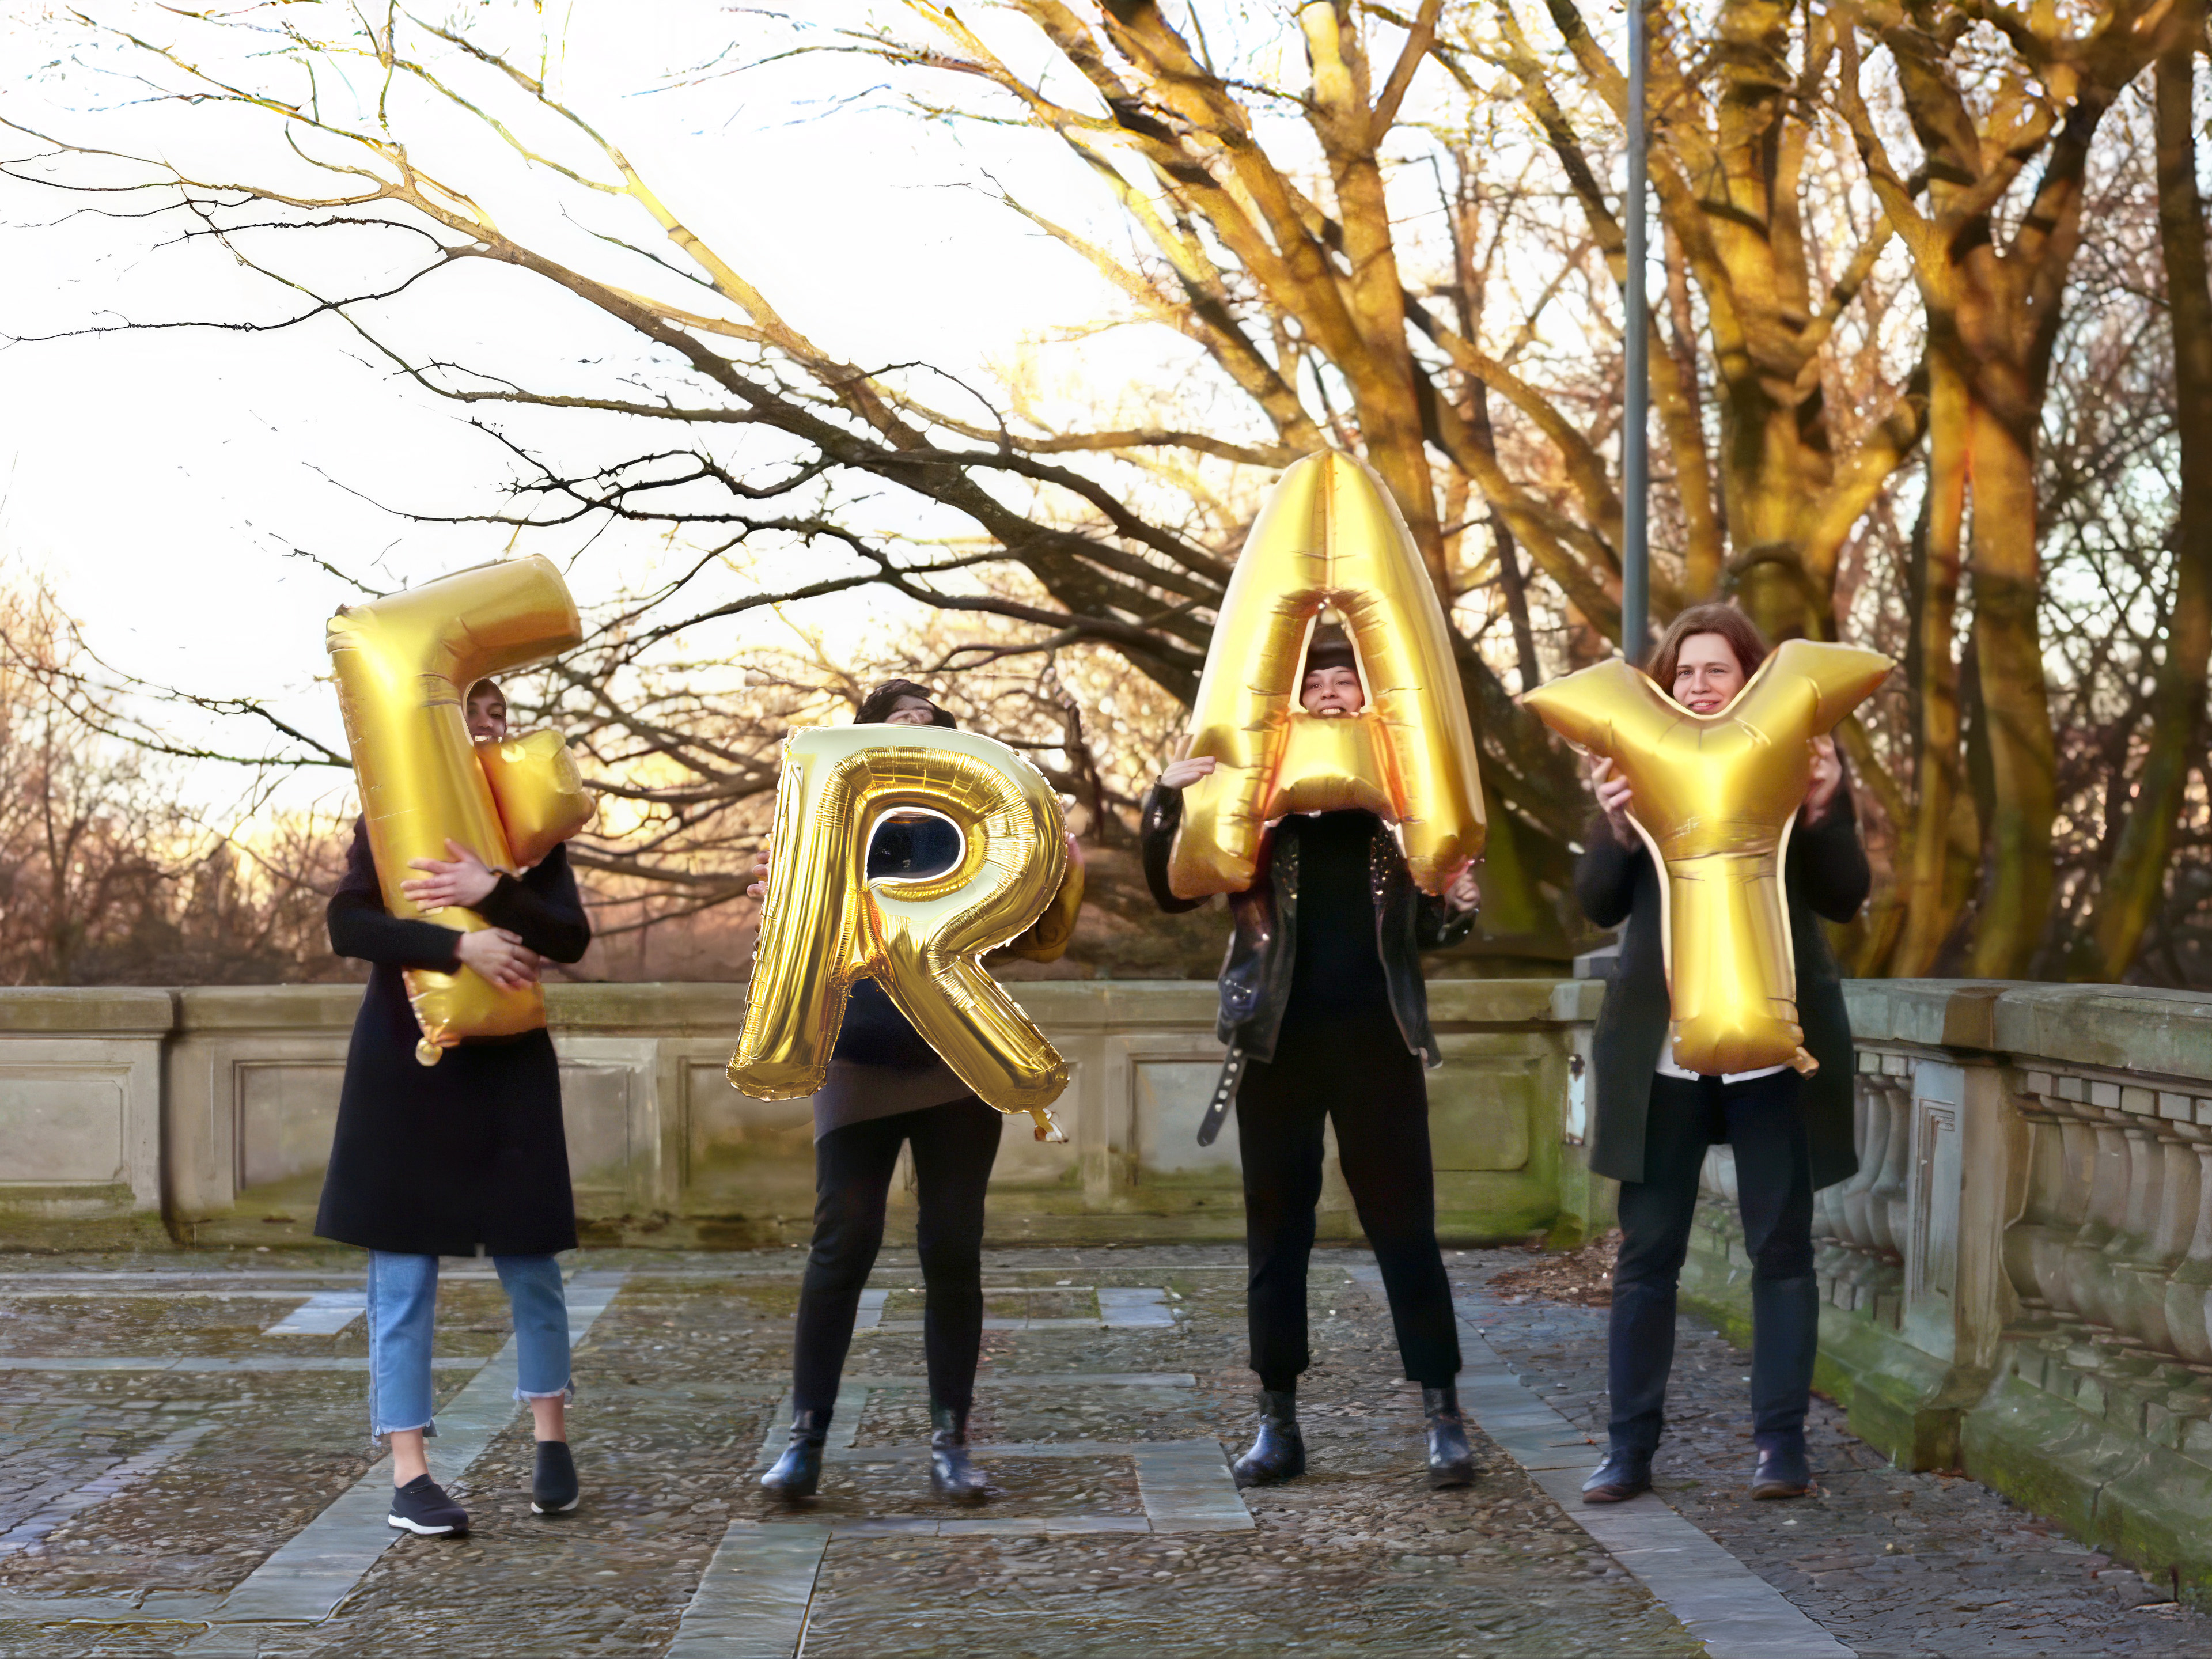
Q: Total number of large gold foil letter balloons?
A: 4